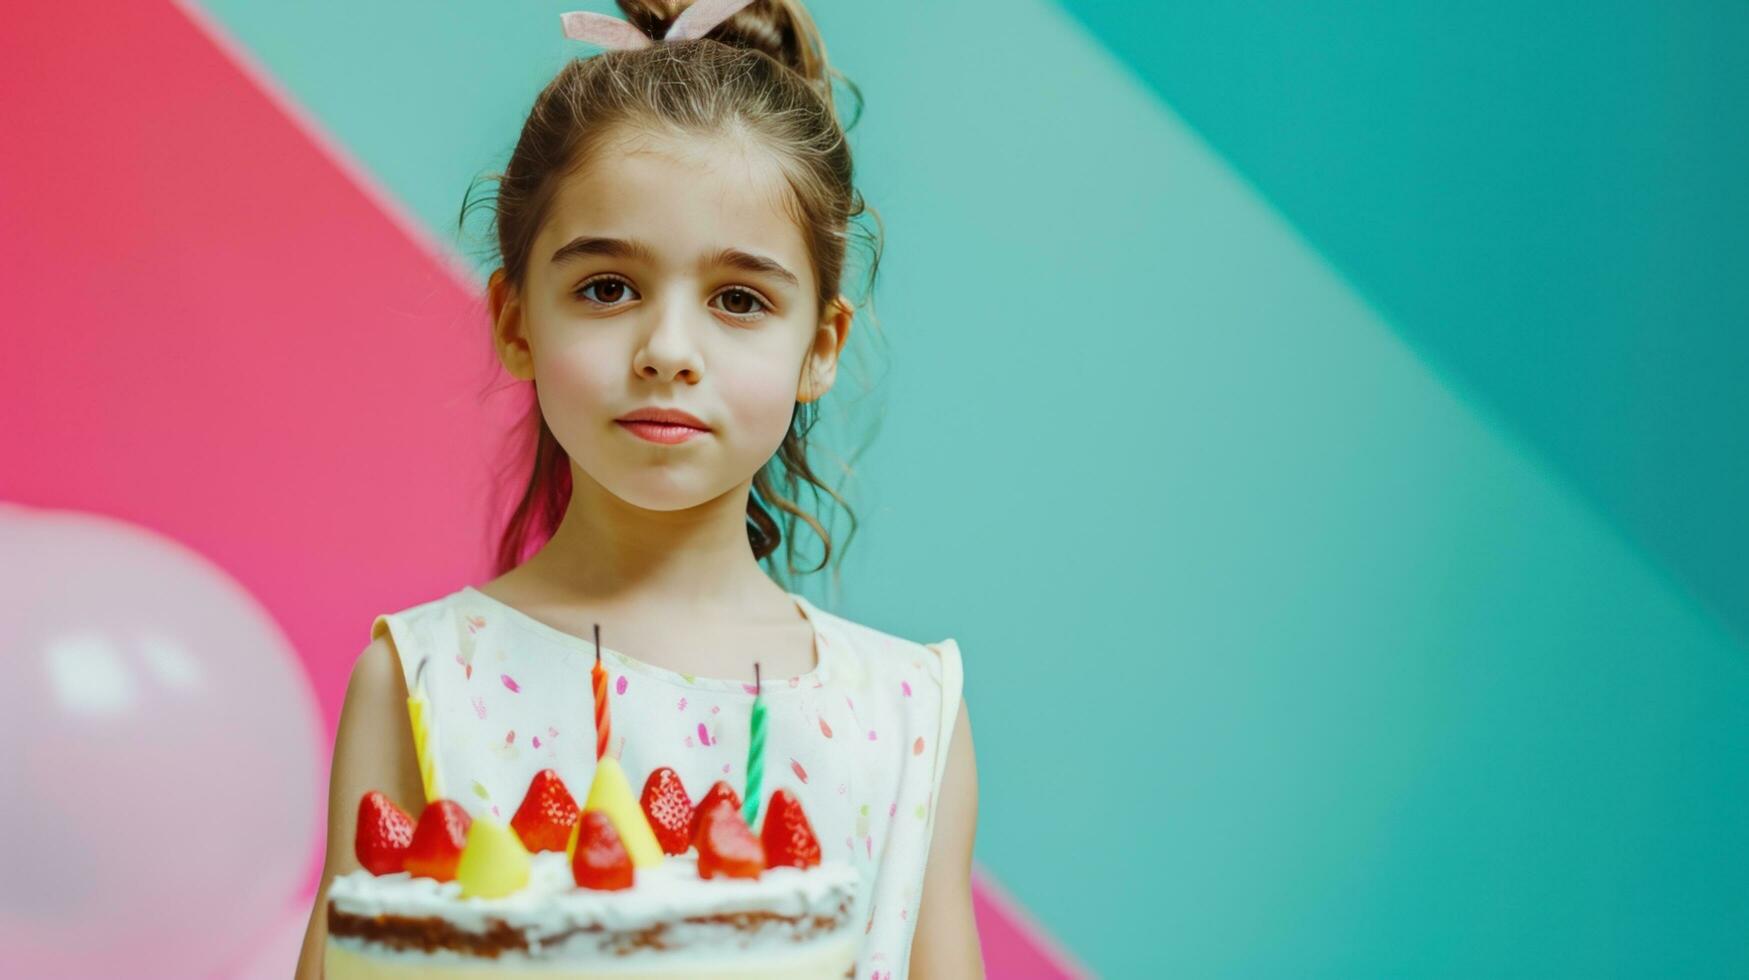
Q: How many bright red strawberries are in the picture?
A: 8